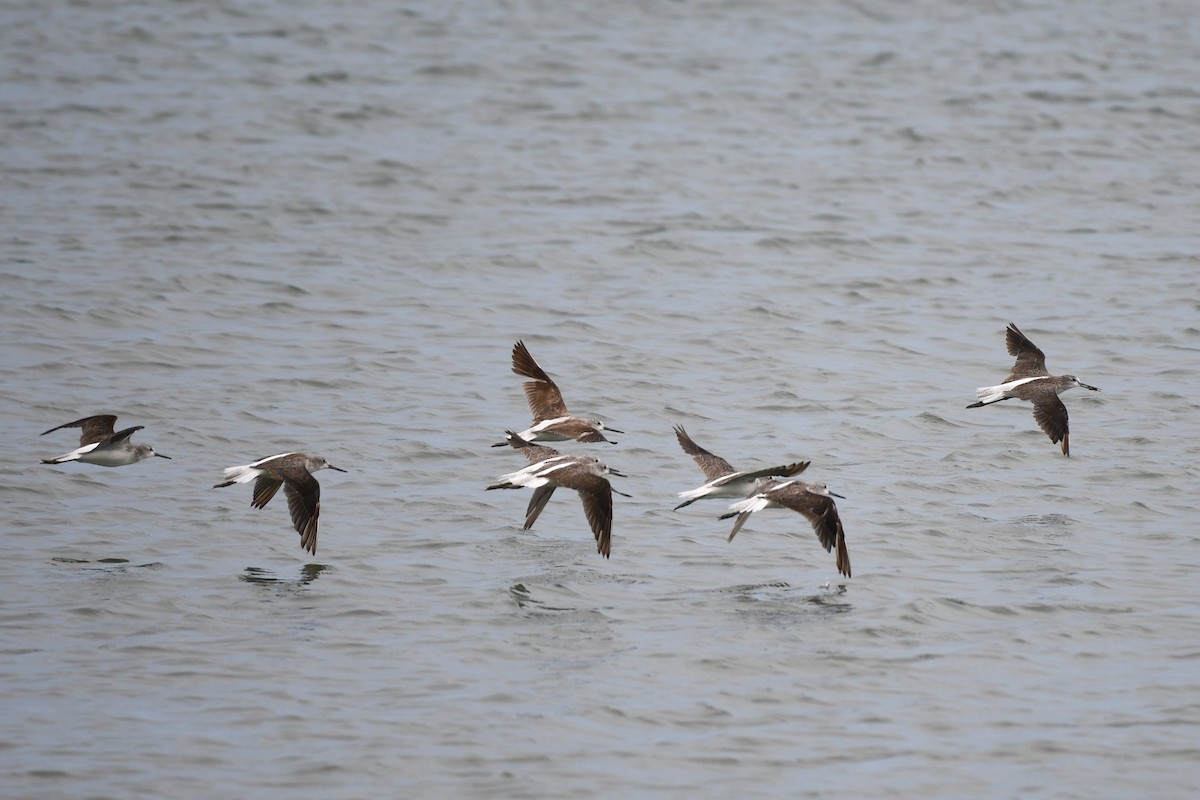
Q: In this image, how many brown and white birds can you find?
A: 8